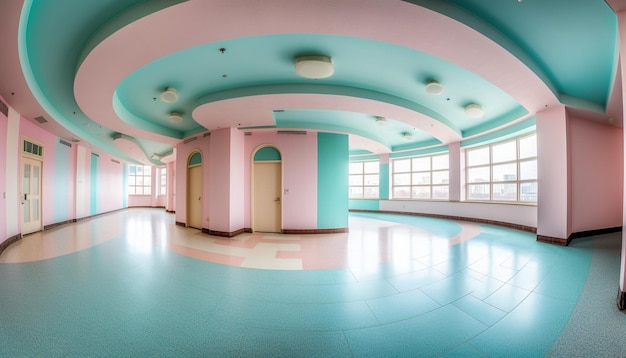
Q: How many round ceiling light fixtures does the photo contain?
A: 7